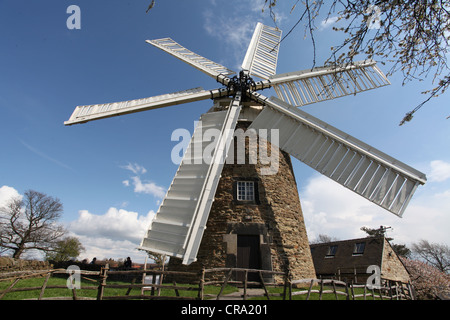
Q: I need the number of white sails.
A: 6